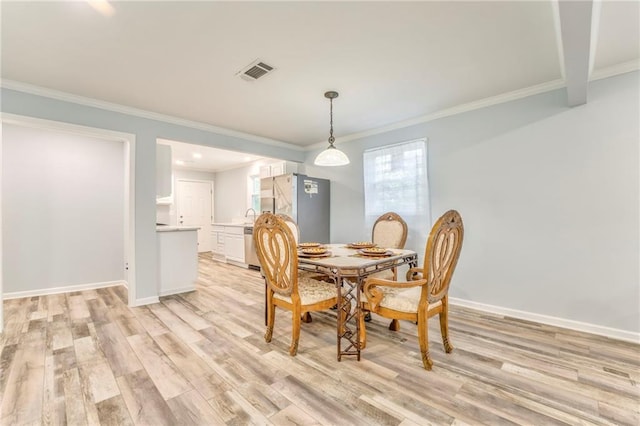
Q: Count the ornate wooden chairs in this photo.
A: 4